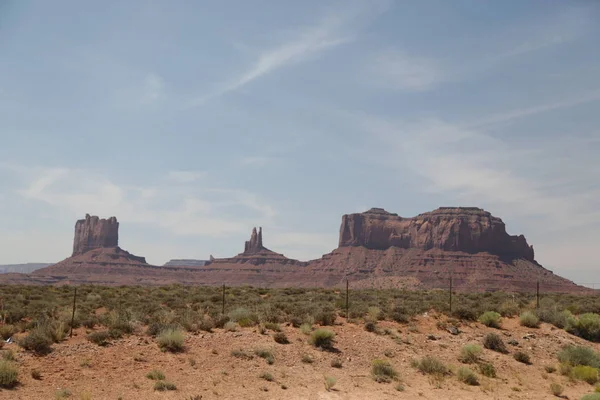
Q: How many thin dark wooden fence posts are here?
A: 5